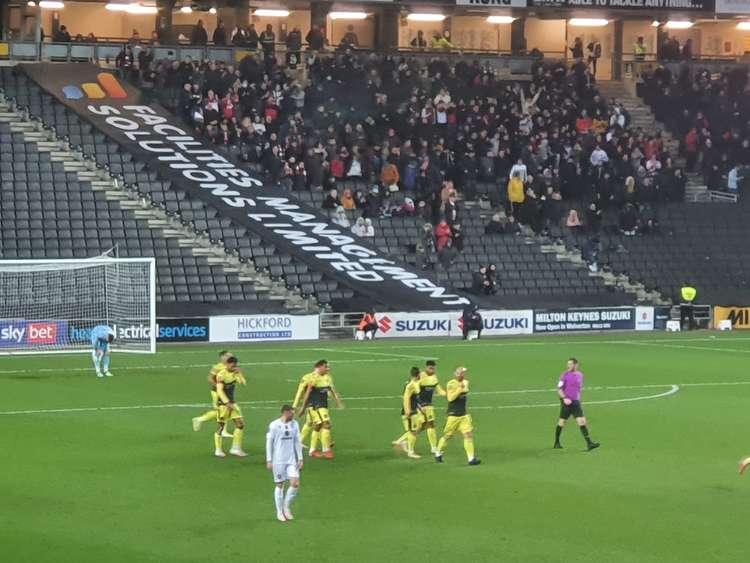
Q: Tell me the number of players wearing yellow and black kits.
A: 7